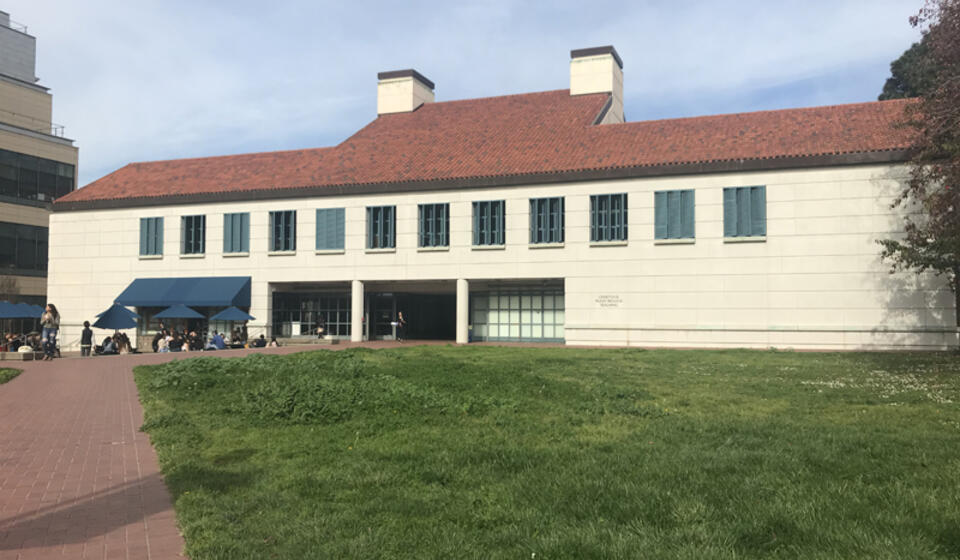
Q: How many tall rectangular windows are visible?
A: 12